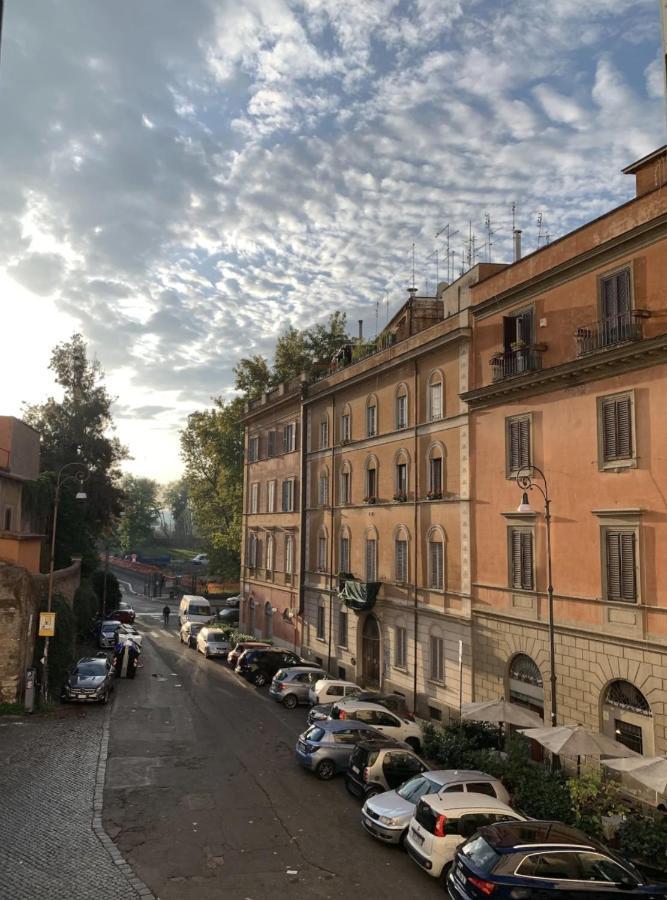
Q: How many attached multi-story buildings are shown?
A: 3